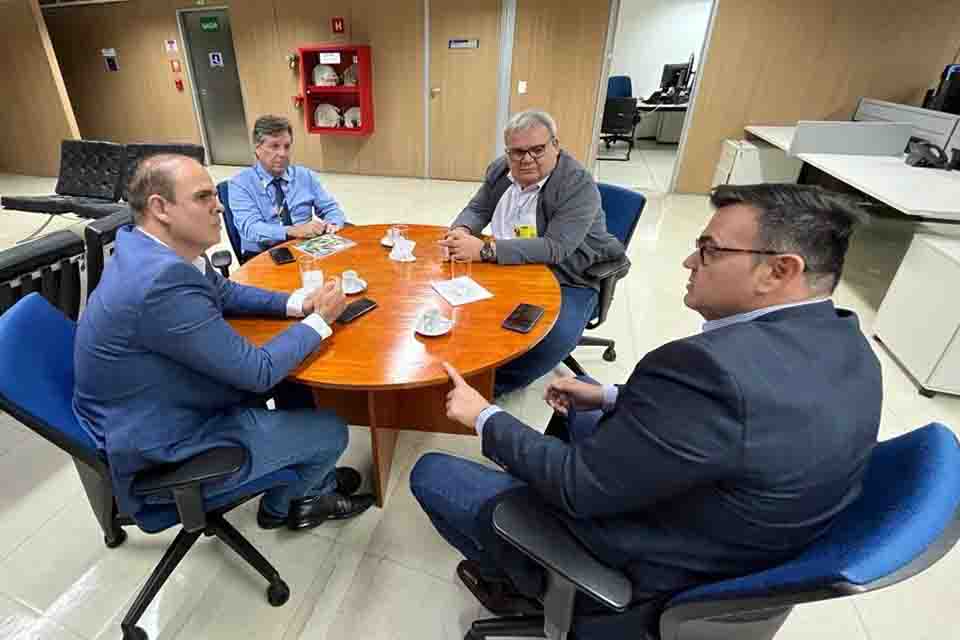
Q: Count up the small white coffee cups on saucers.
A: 3